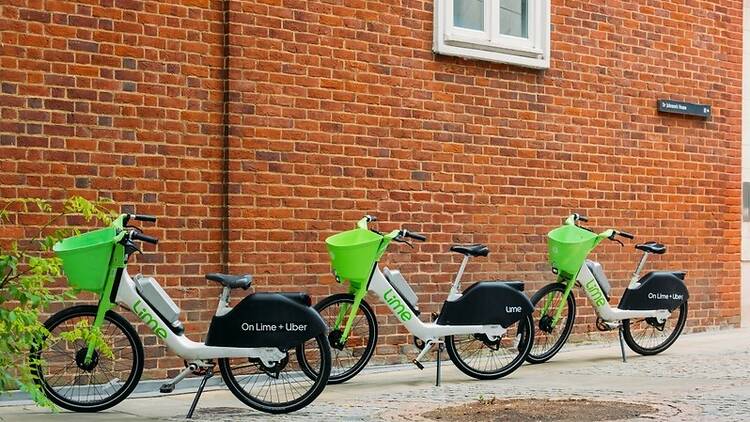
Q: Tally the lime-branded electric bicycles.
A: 3